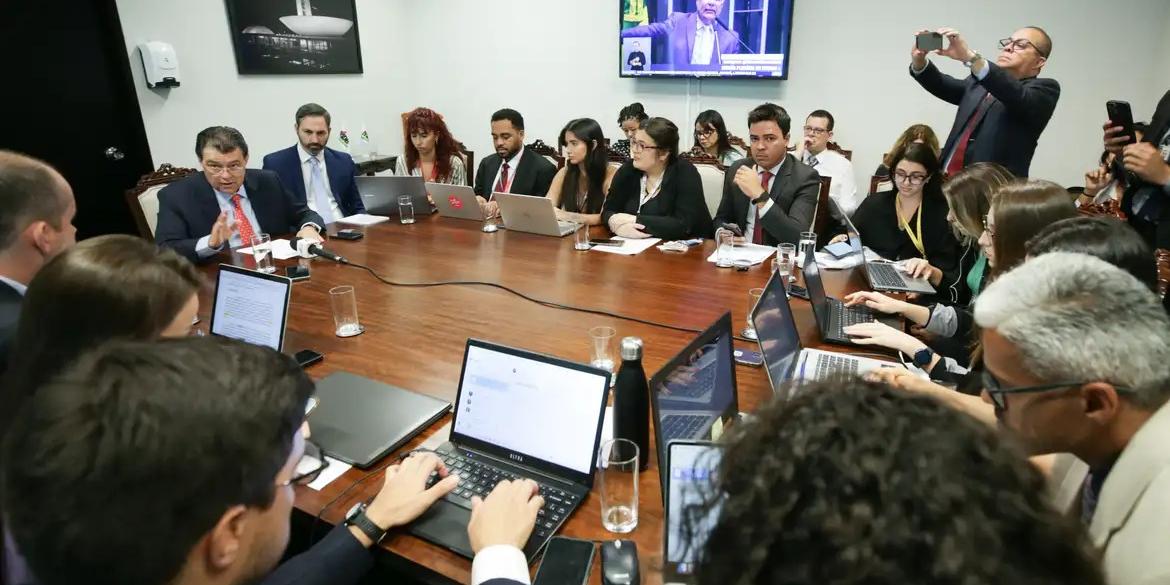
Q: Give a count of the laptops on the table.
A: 11